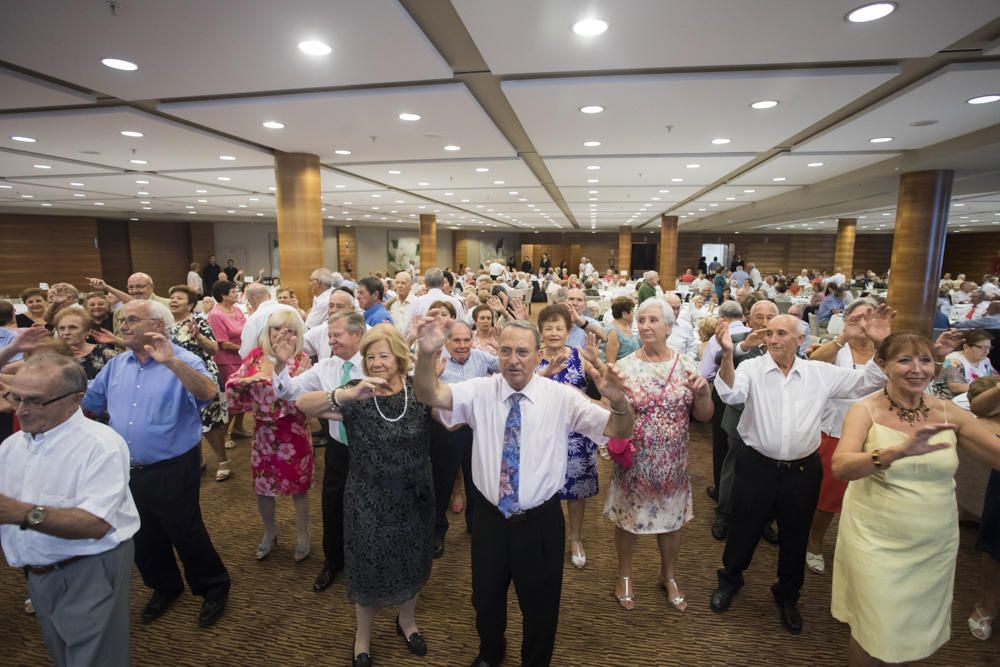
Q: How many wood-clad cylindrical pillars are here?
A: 6